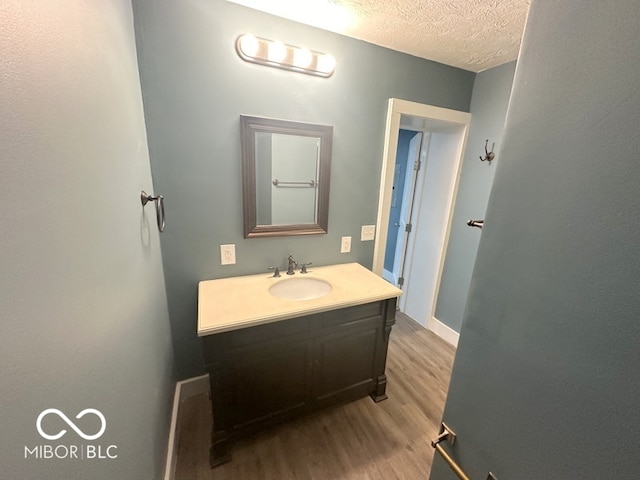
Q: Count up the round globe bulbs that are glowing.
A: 4